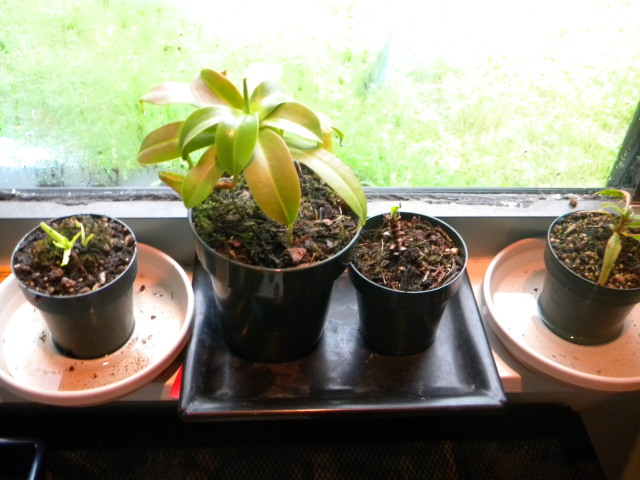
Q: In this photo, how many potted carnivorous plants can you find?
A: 4